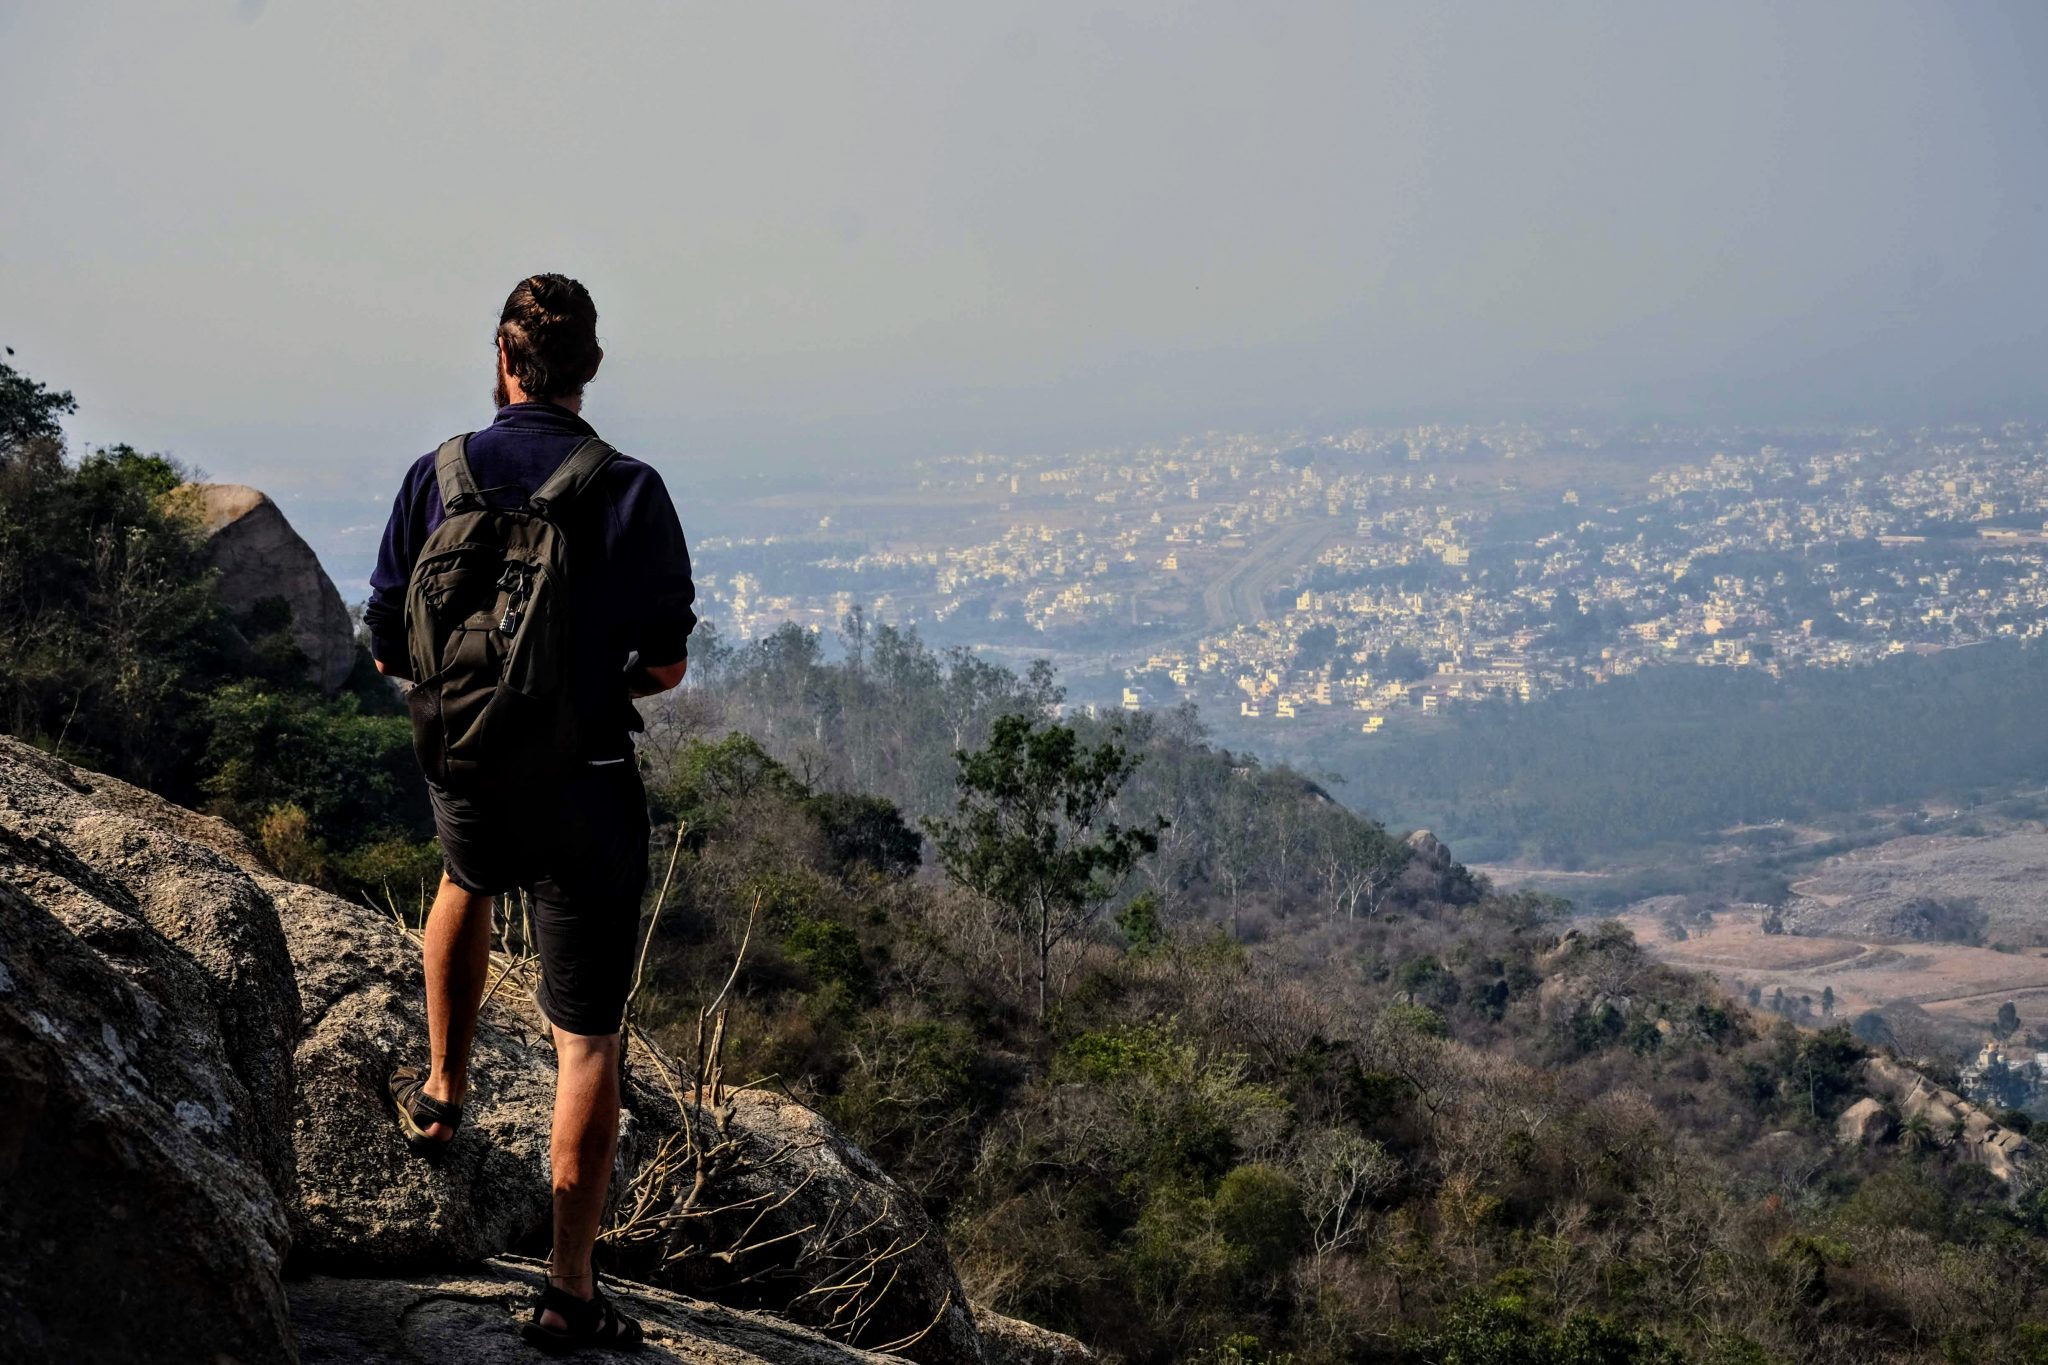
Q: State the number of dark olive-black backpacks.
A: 1